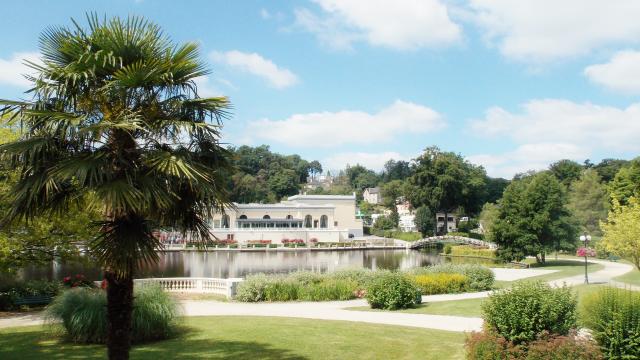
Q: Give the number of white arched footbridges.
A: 1